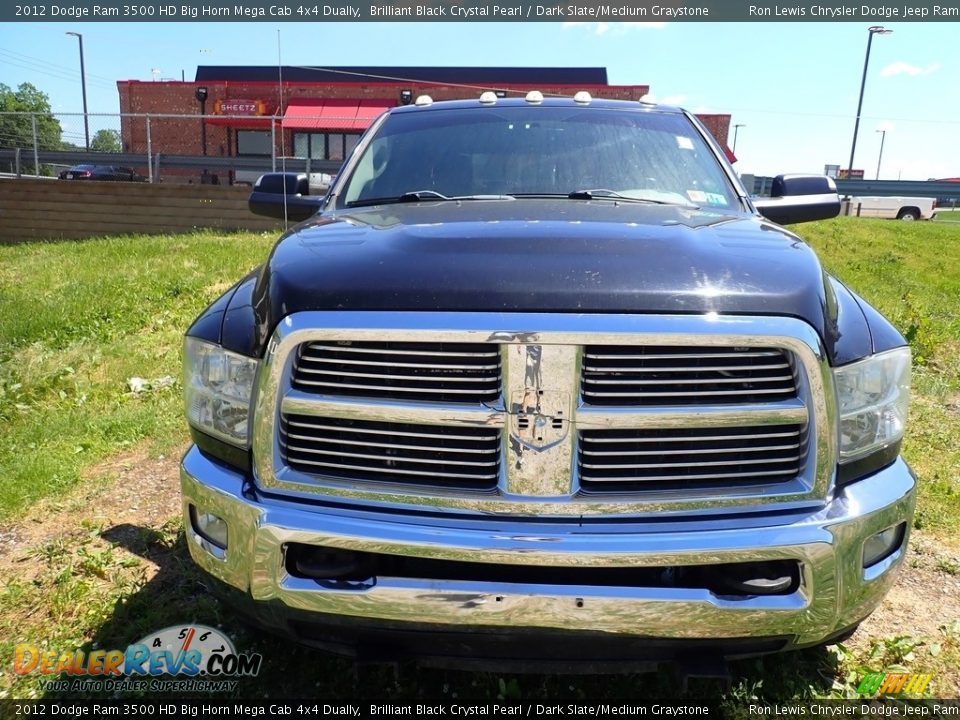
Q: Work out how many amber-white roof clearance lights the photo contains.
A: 5